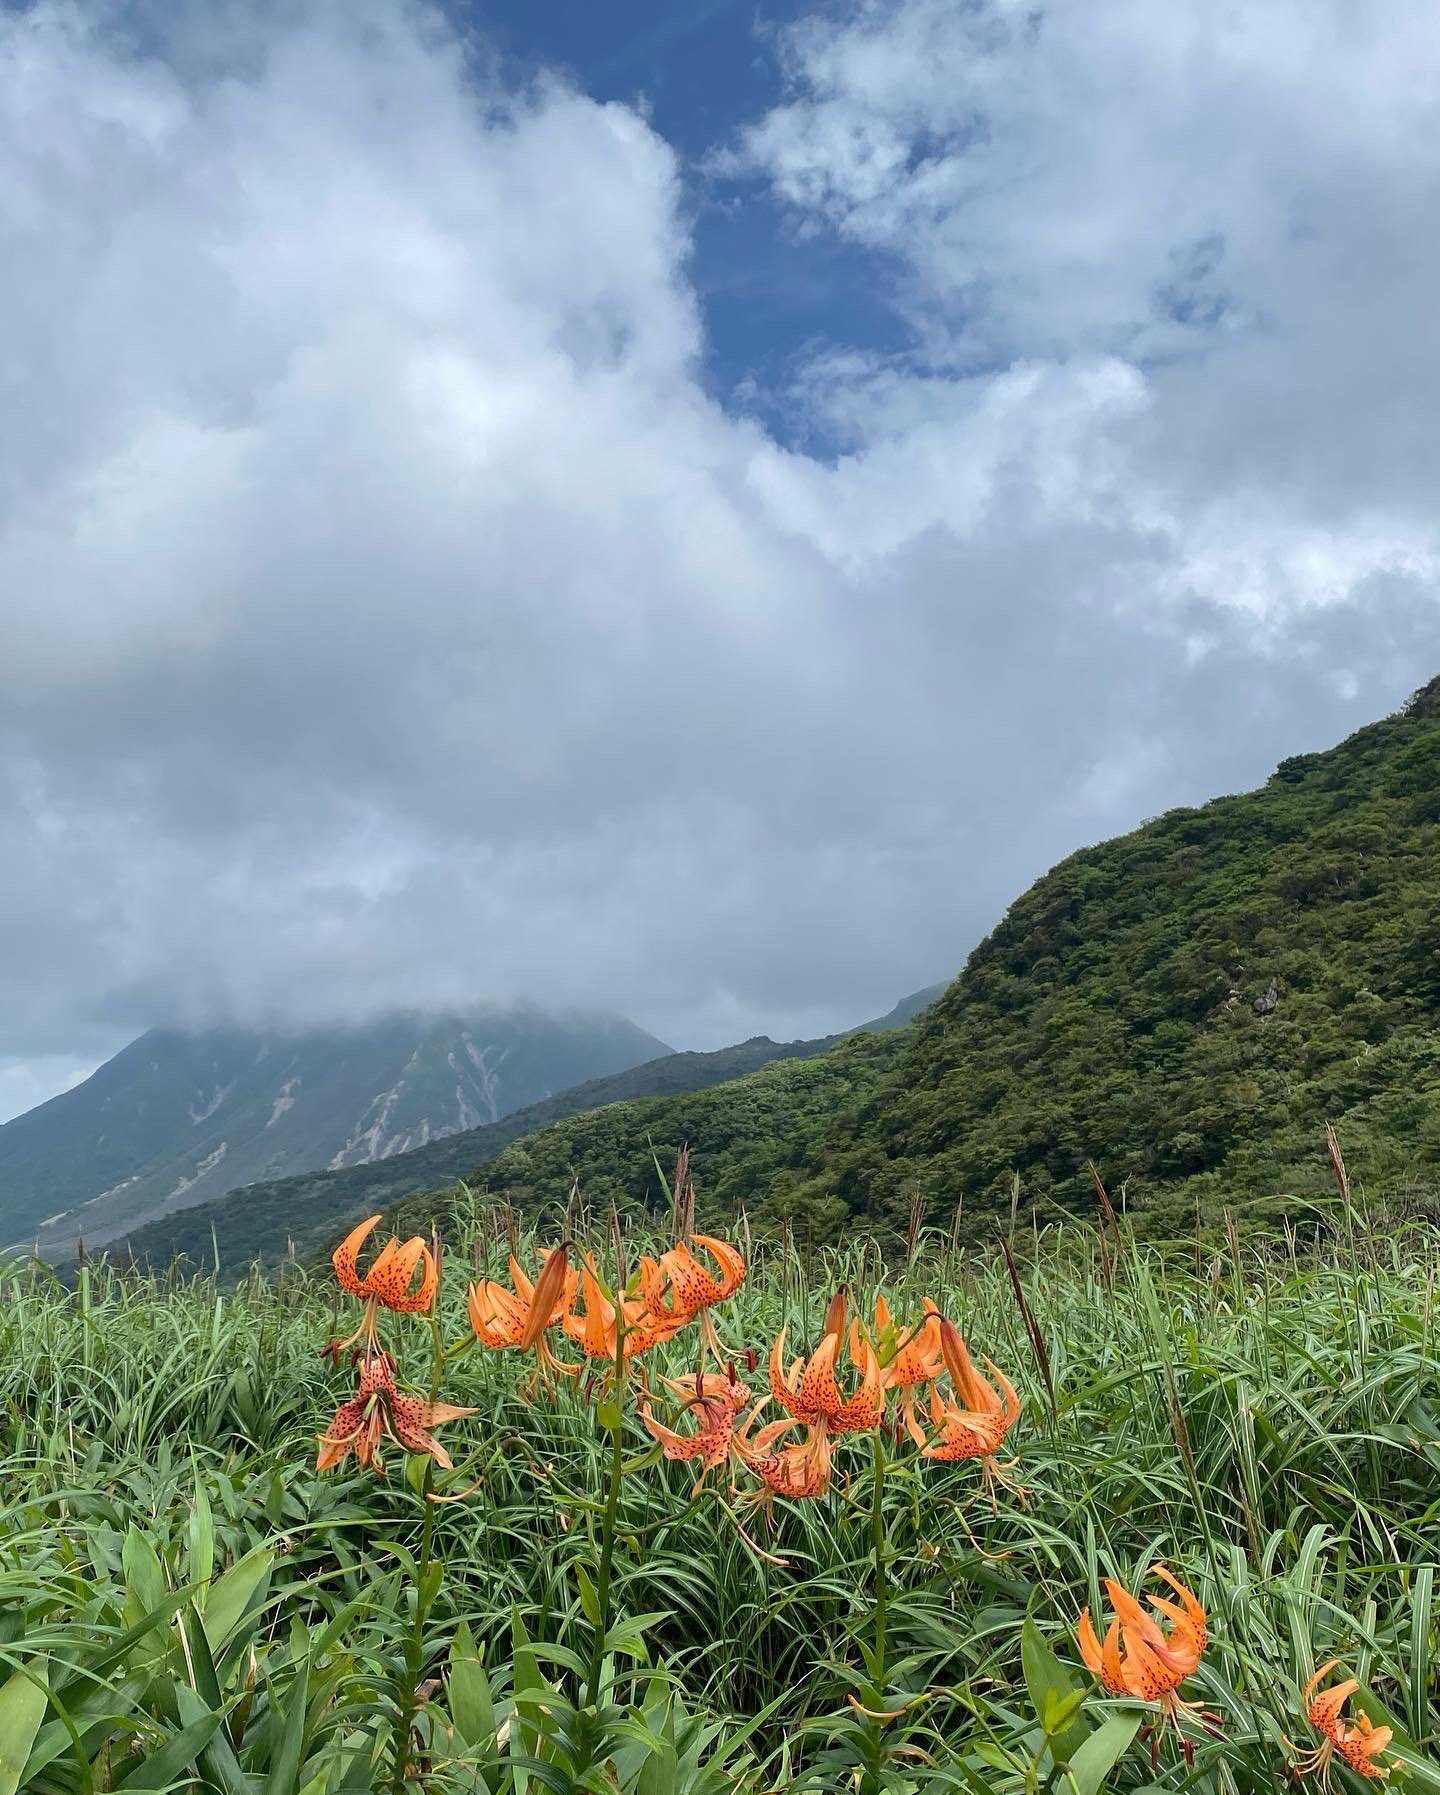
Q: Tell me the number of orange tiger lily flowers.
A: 12